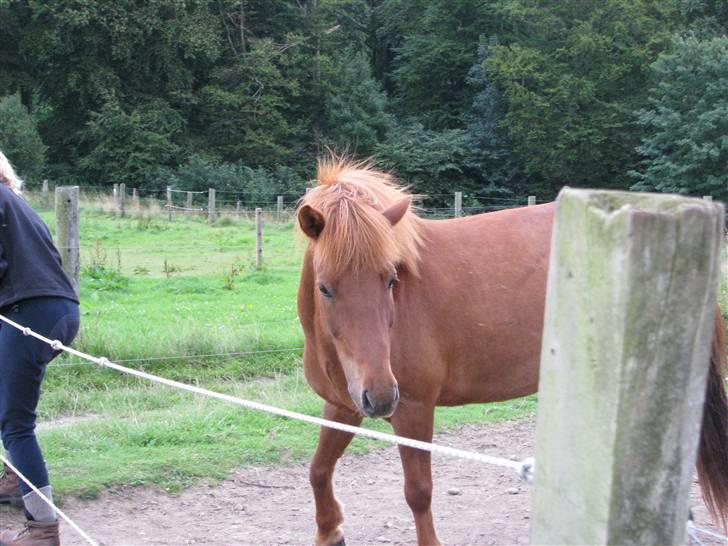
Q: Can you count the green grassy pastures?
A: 1